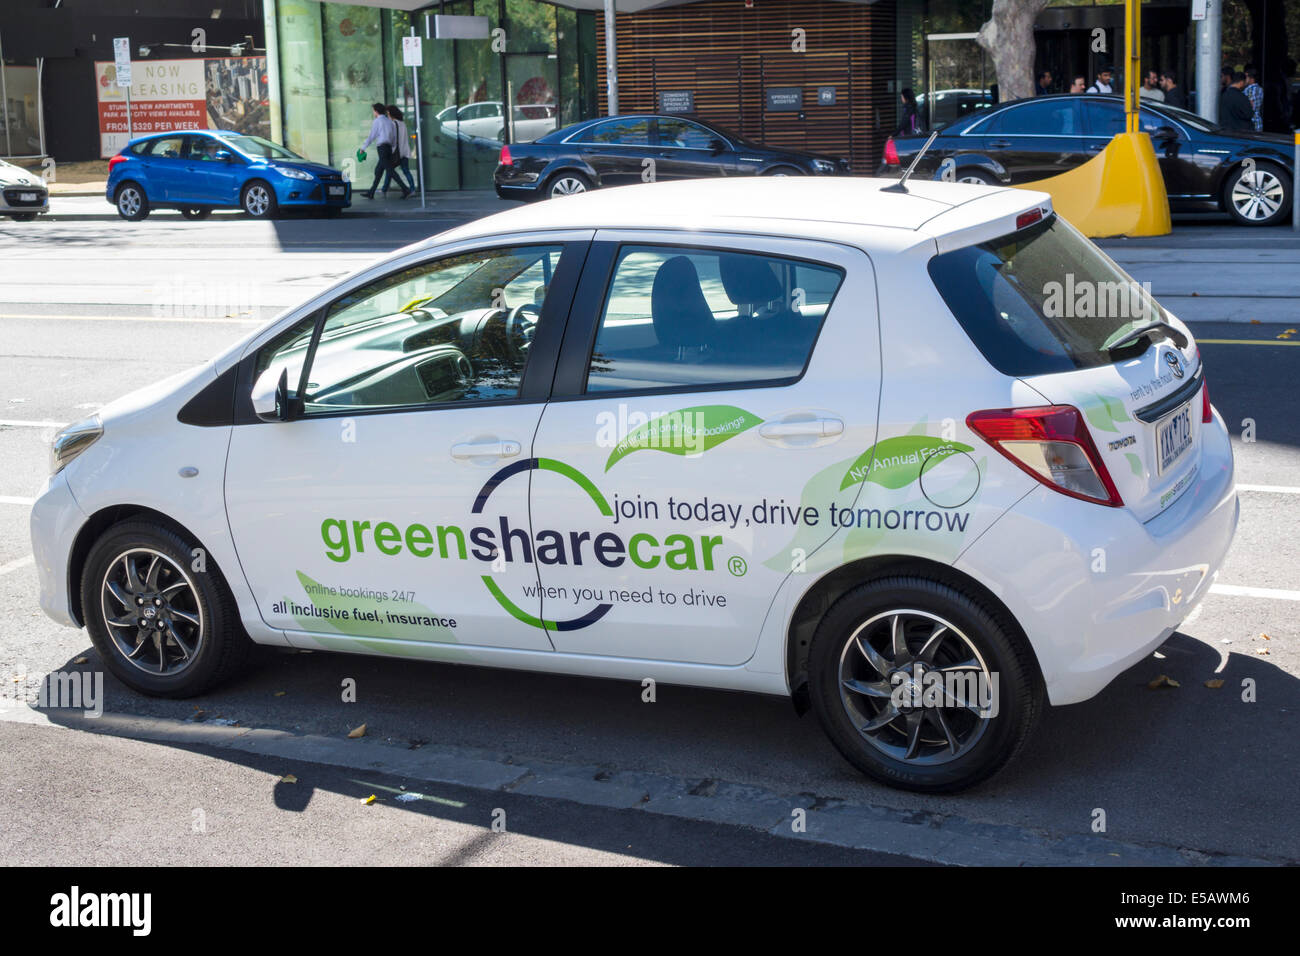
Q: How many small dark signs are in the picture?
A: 3